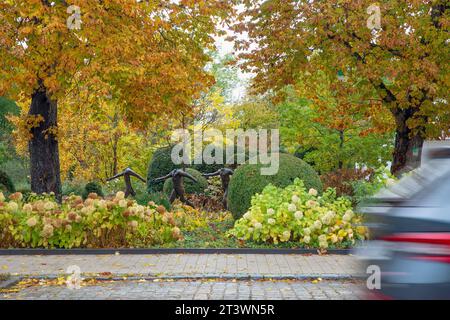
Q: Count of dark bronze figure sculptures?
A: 3